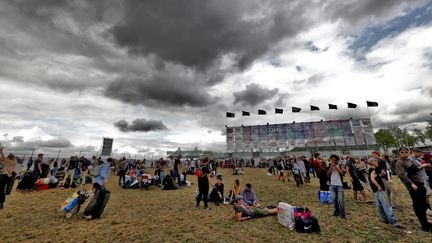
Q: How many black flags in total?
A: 9